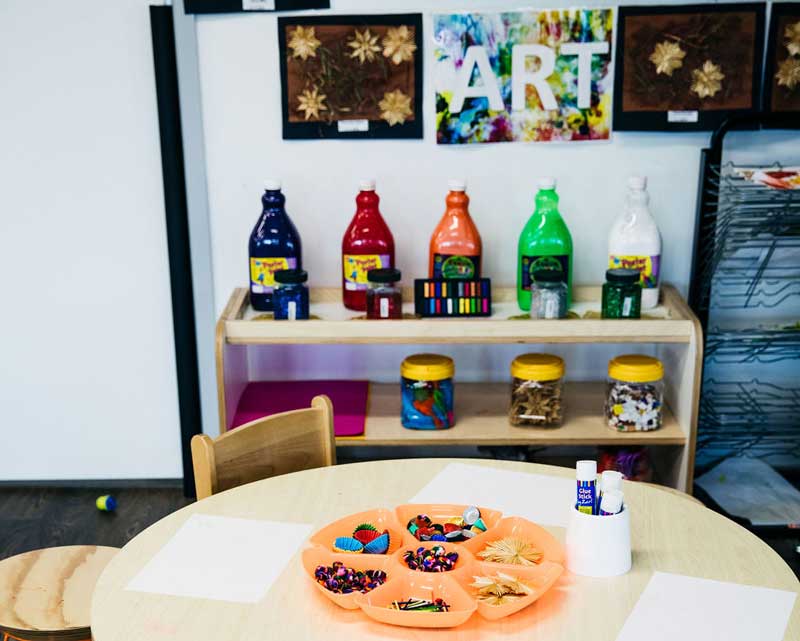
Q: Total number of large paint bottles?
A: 5